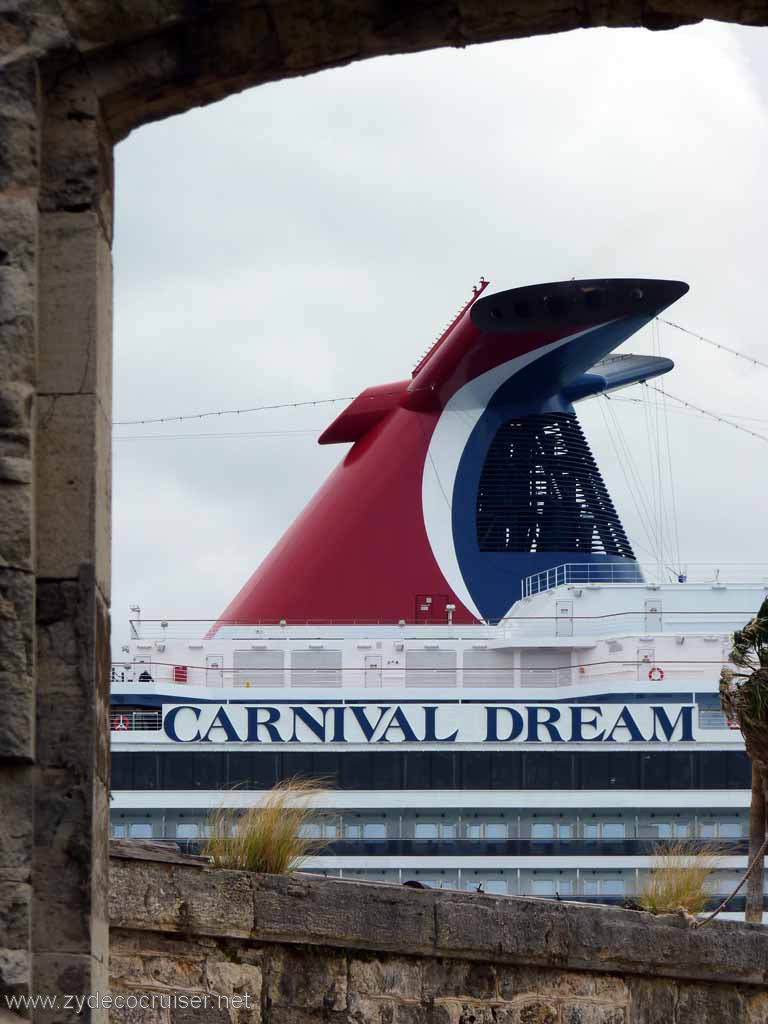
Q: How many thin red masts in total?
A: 1